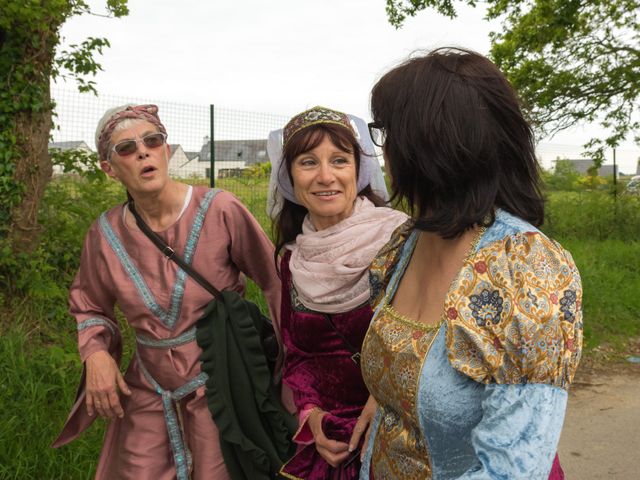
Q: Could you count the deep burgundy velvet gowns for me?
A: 1